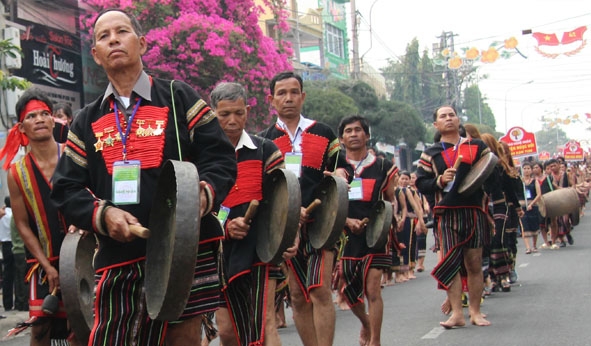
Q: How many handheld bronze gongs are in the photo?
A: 6